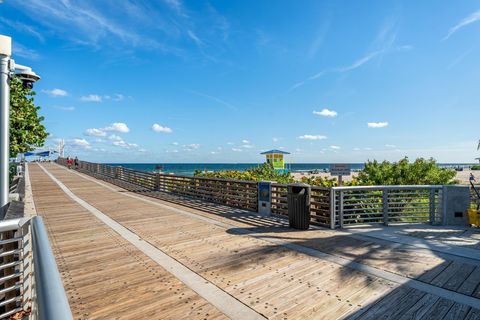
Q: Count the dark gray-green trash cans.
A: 1